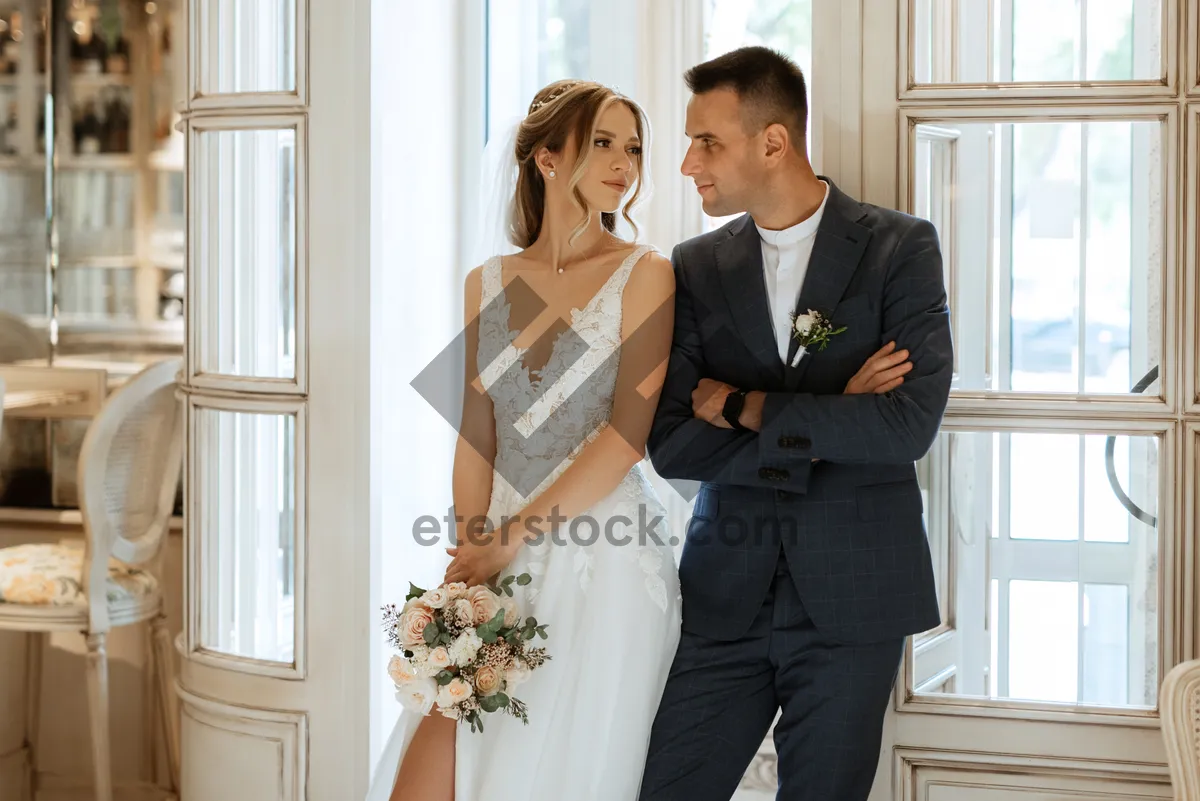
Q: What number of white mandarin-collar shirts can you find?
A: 1